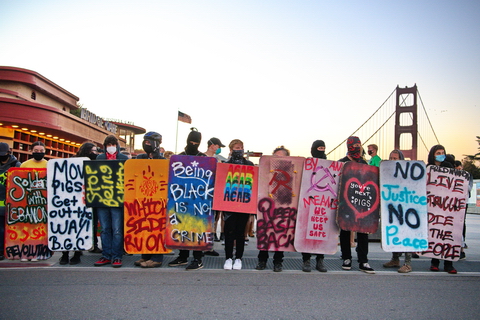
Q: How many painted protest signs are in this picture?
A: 11